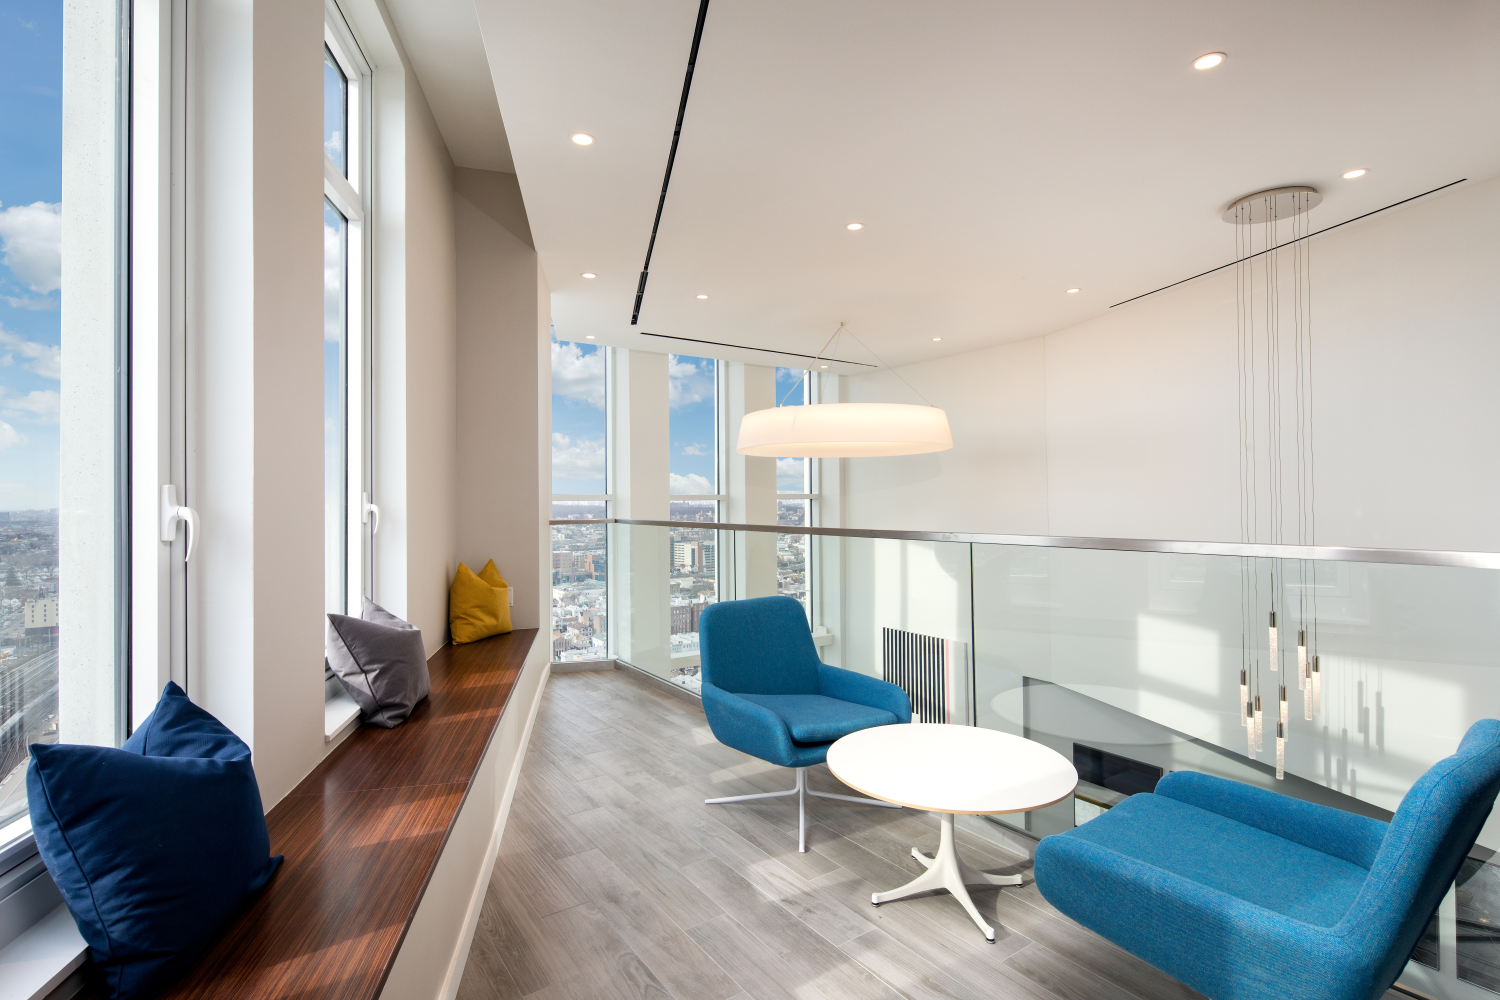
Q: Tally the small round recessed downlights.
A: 10